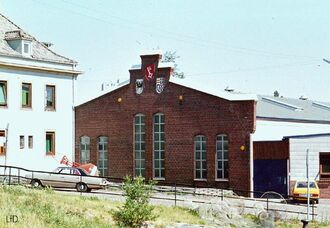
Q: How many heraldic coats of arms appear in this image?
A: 3